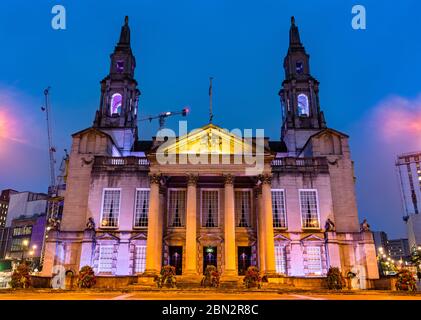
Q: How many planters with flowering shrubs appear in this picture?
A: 7